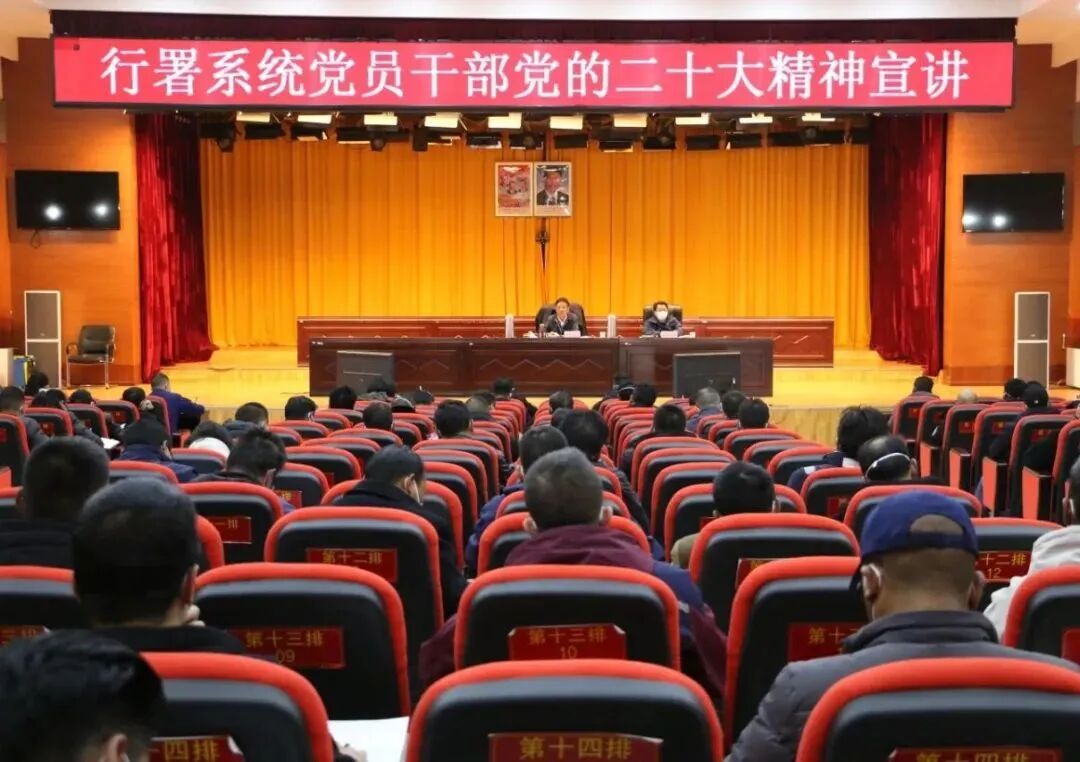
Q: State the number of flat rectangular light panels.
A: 10